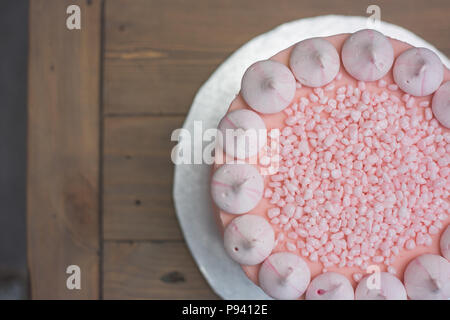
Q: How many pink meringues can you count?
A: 13